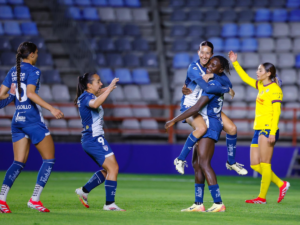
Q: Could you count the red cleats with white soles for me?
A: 4